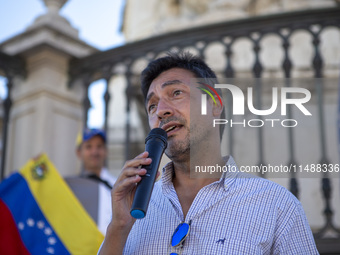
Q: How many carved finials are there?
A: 1